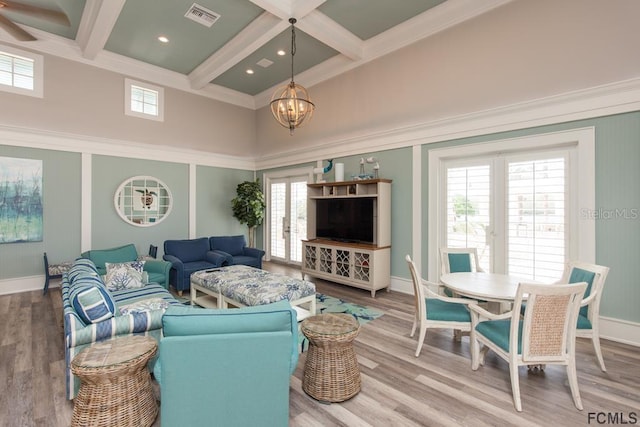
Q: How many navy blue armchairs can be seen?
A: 2